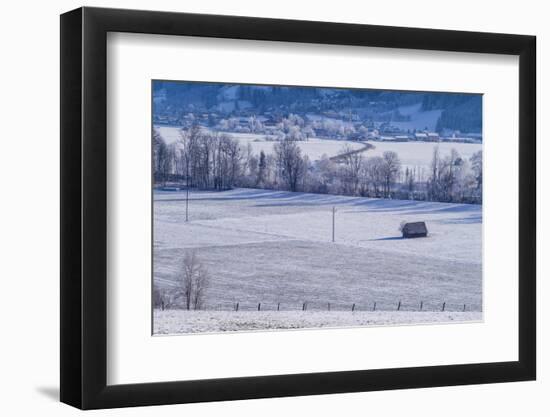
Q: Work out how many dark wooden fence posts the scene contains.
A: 11